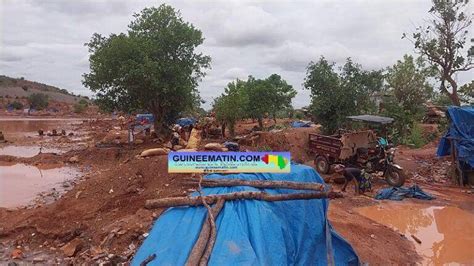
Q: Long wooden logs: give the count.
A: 4